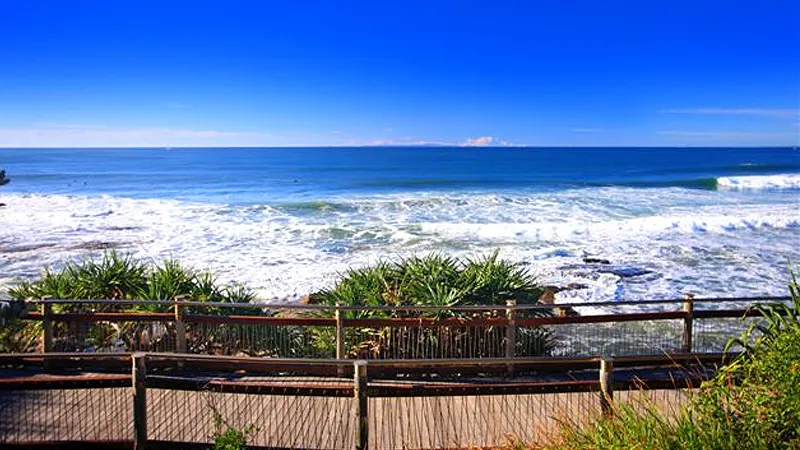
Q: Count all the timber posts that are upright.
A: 8